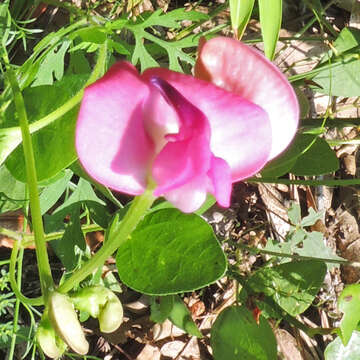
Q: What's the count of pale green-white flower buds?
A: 3